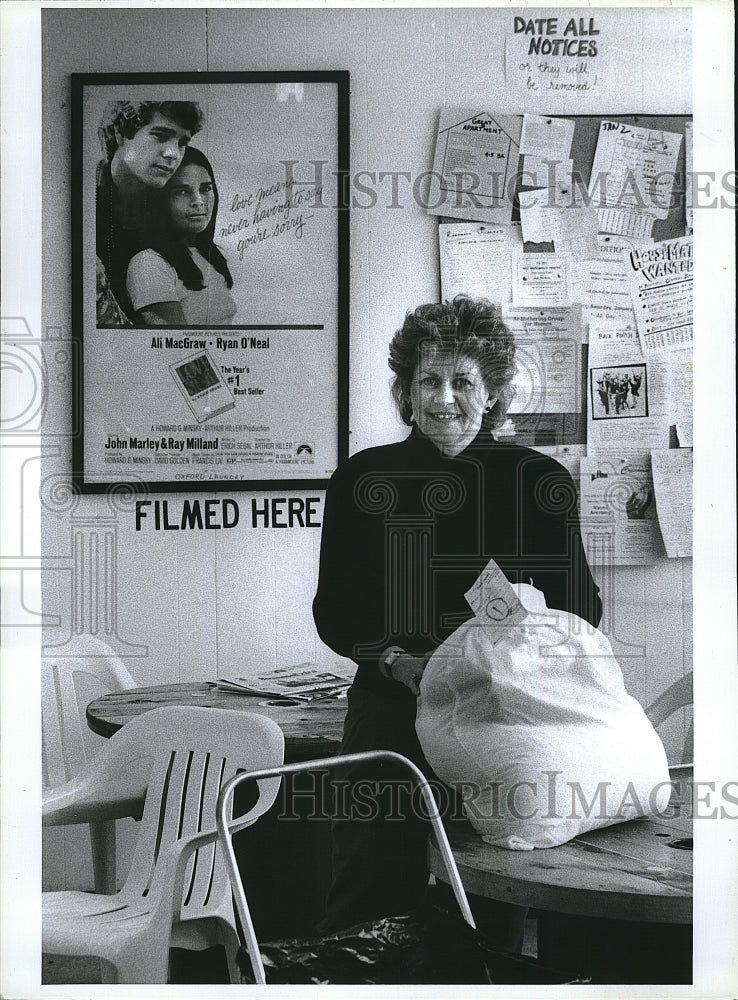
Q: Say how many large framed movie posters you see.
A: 1